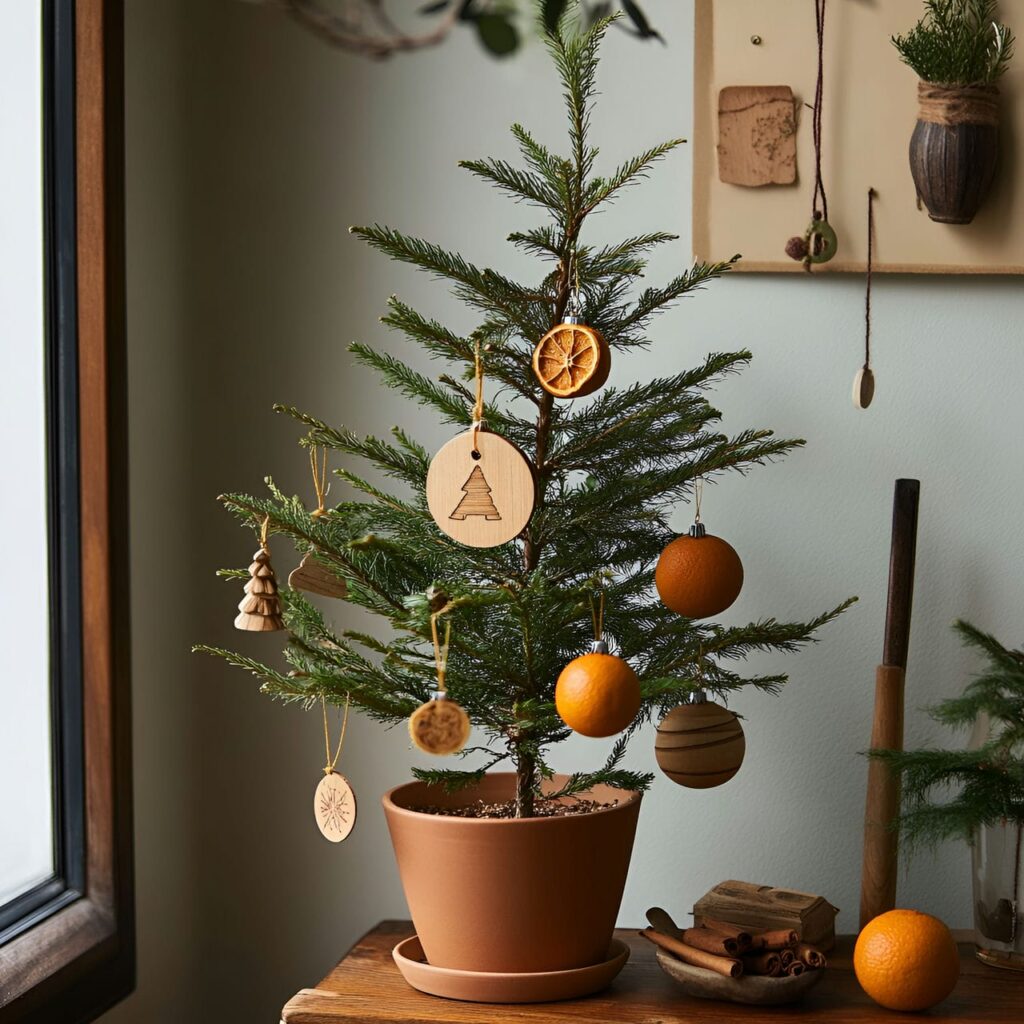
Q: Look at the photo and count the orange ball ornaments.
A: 2